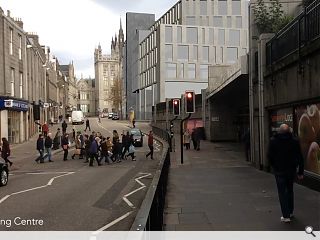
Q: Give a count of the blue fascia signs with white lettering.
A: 1